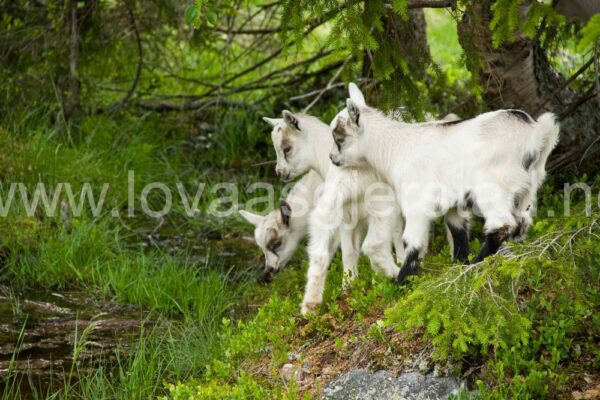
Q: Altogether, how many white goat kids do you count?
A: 3